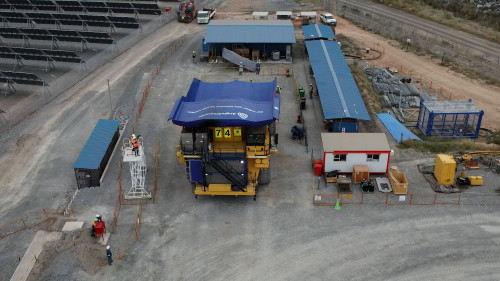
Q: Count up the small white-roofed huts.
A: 3